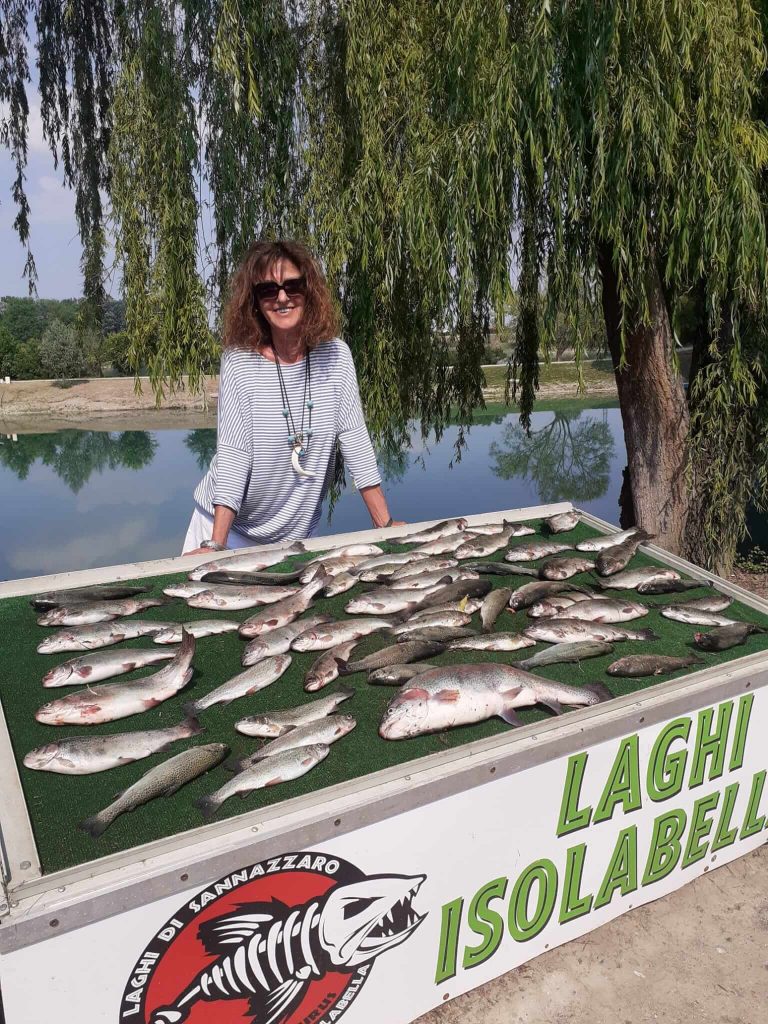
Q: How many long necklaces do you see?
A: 2